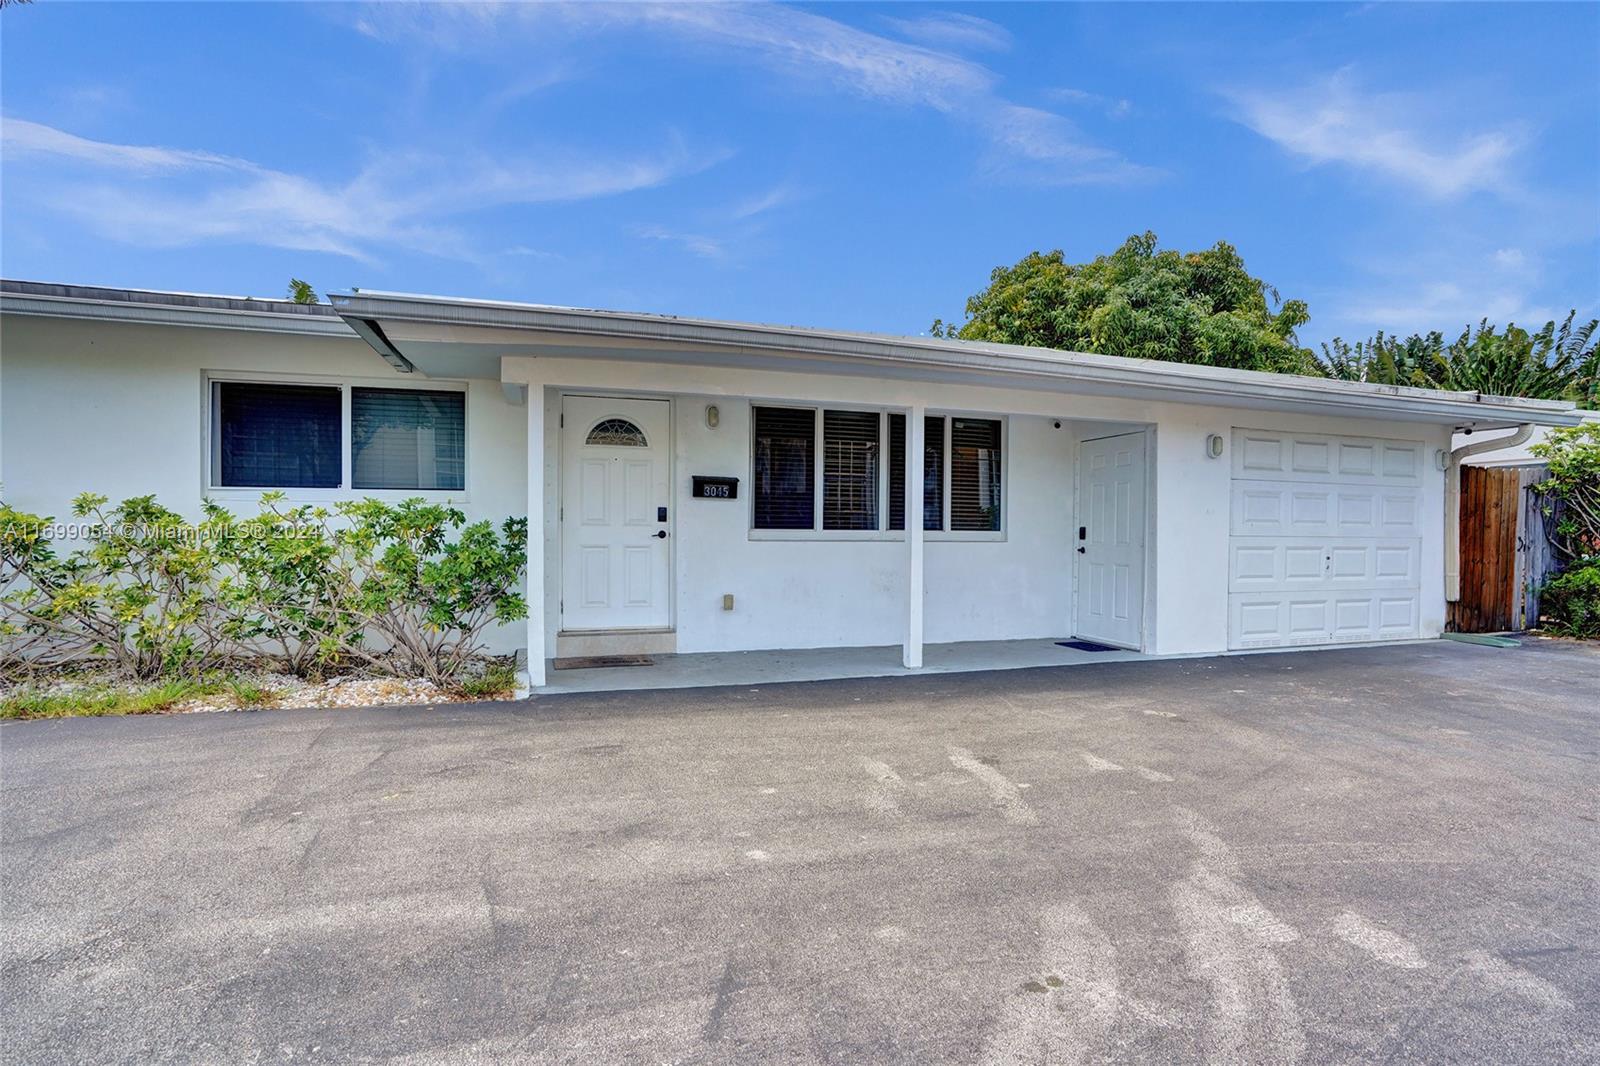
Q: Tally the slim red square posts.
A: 0